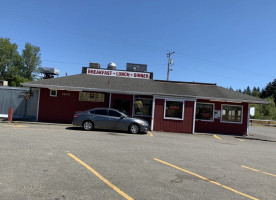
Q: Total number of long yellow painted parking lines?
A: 3